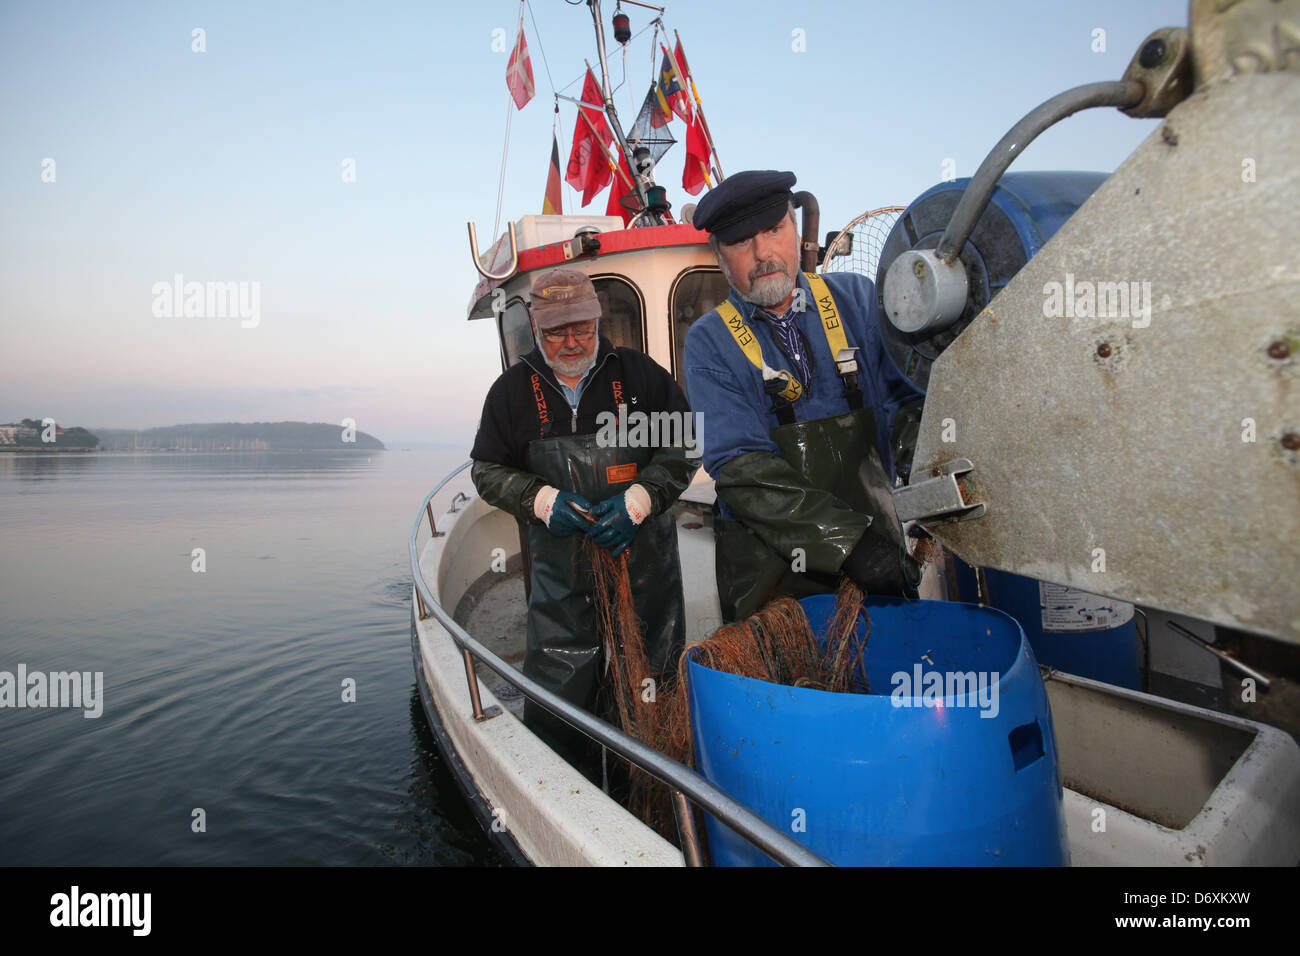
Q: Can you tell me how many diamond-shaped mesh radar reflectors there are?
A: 1